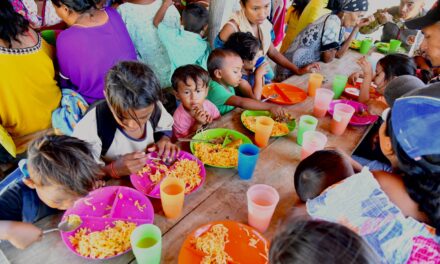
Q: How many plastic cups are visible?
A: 13